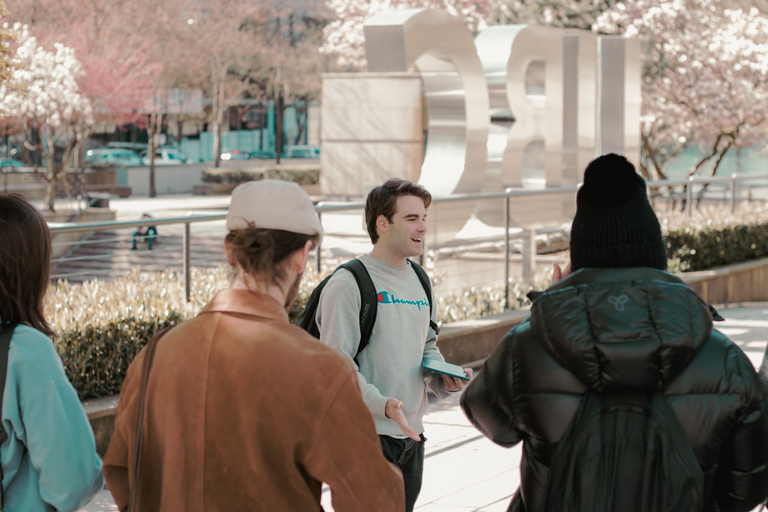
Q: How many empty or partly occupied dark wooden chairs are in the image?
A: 0